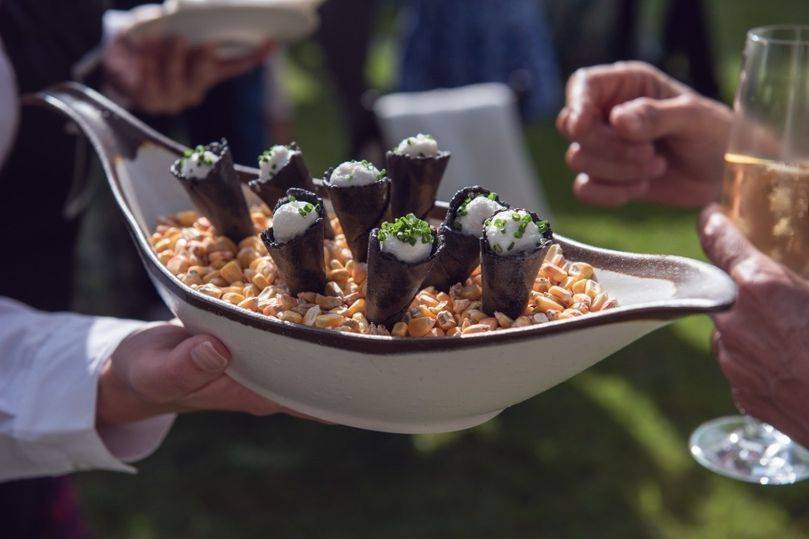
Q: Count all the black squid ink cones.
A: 8